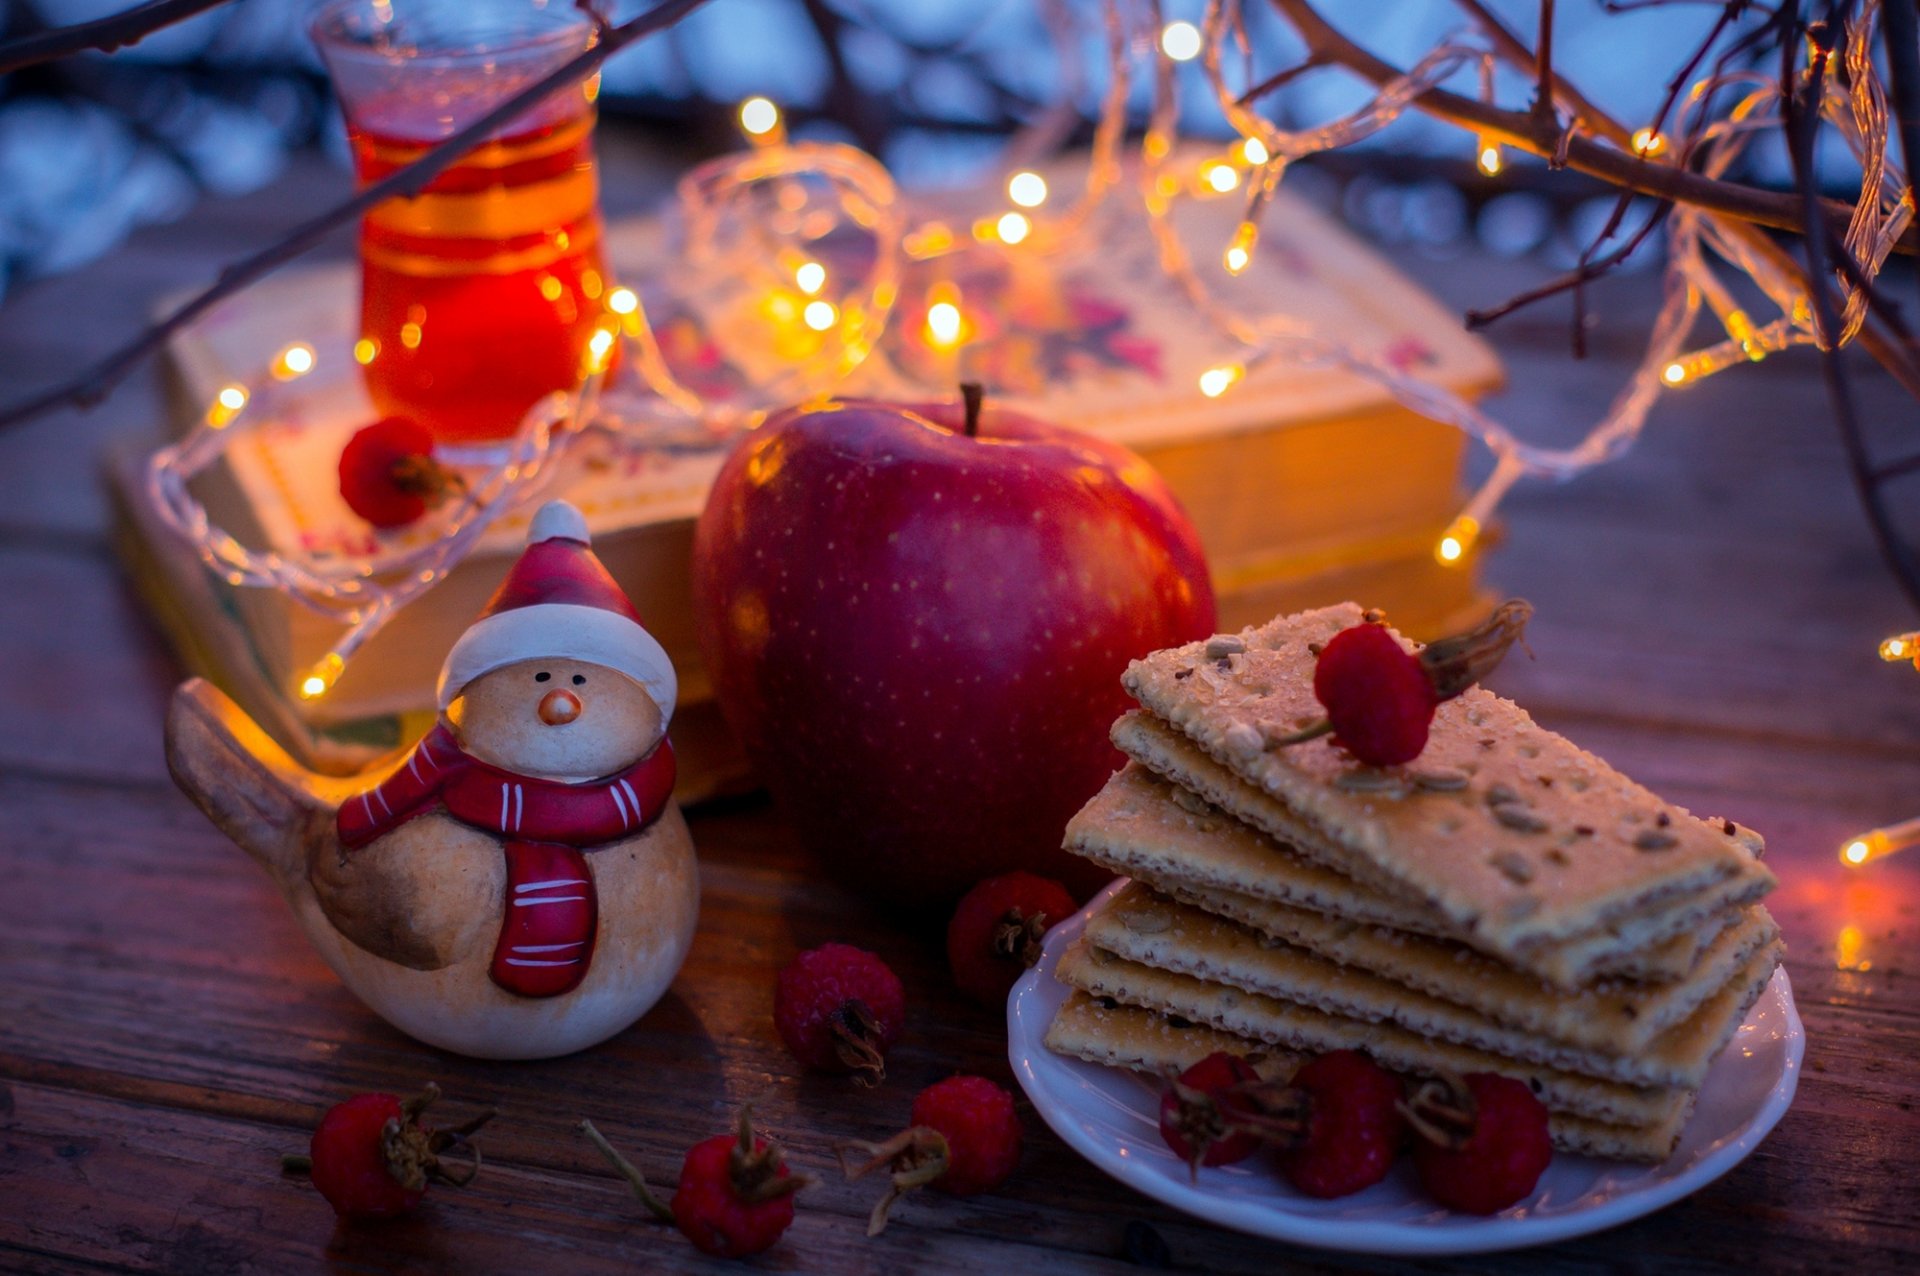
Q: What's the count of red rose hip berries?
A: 10